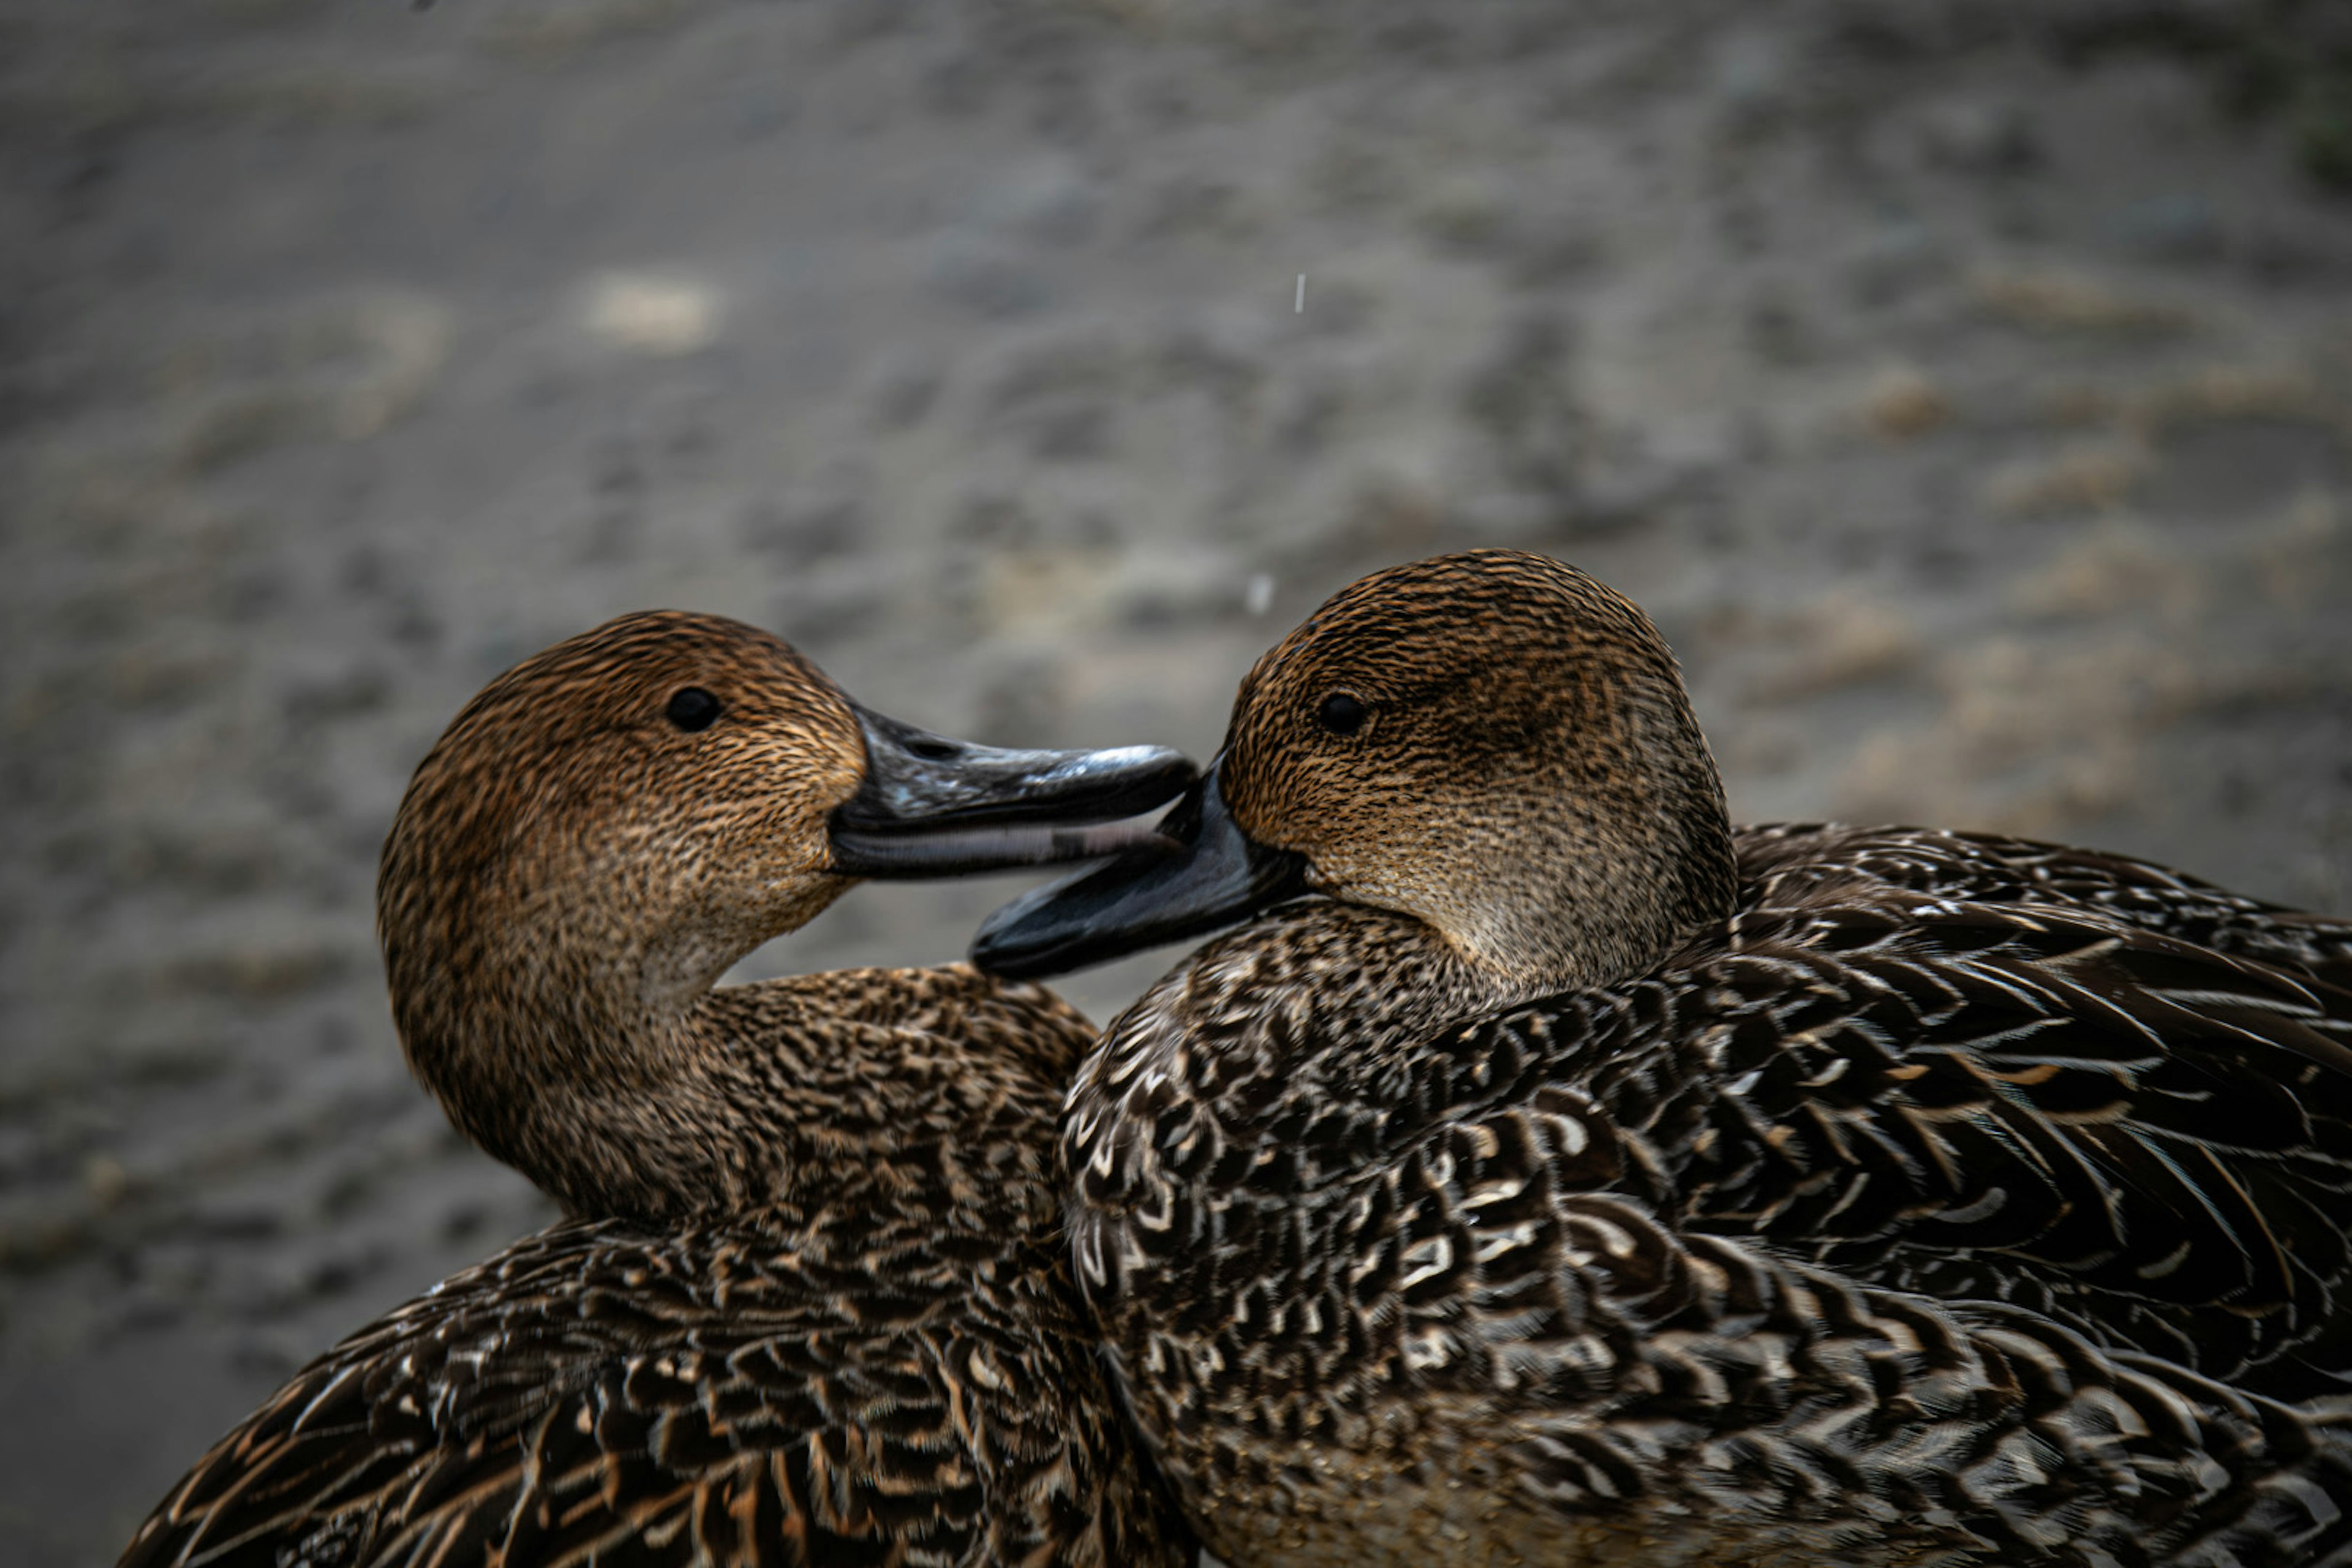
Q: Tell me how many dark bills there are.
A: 2